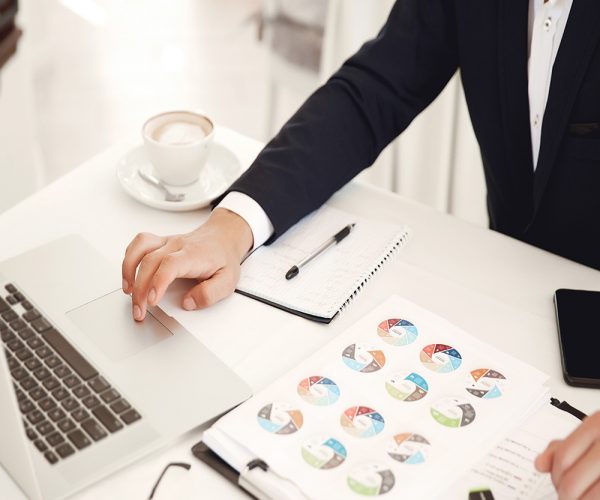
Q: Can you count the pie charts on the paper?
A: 12